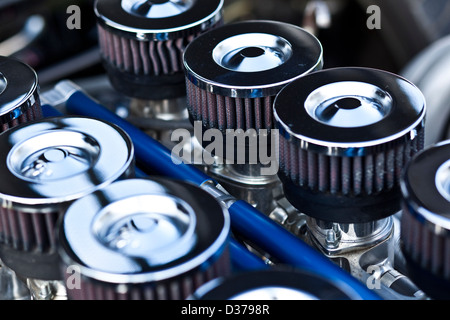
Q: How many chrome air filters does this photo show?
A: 8